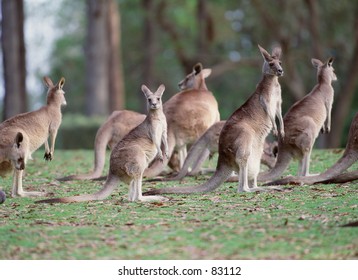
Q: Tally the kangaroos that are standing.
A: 5